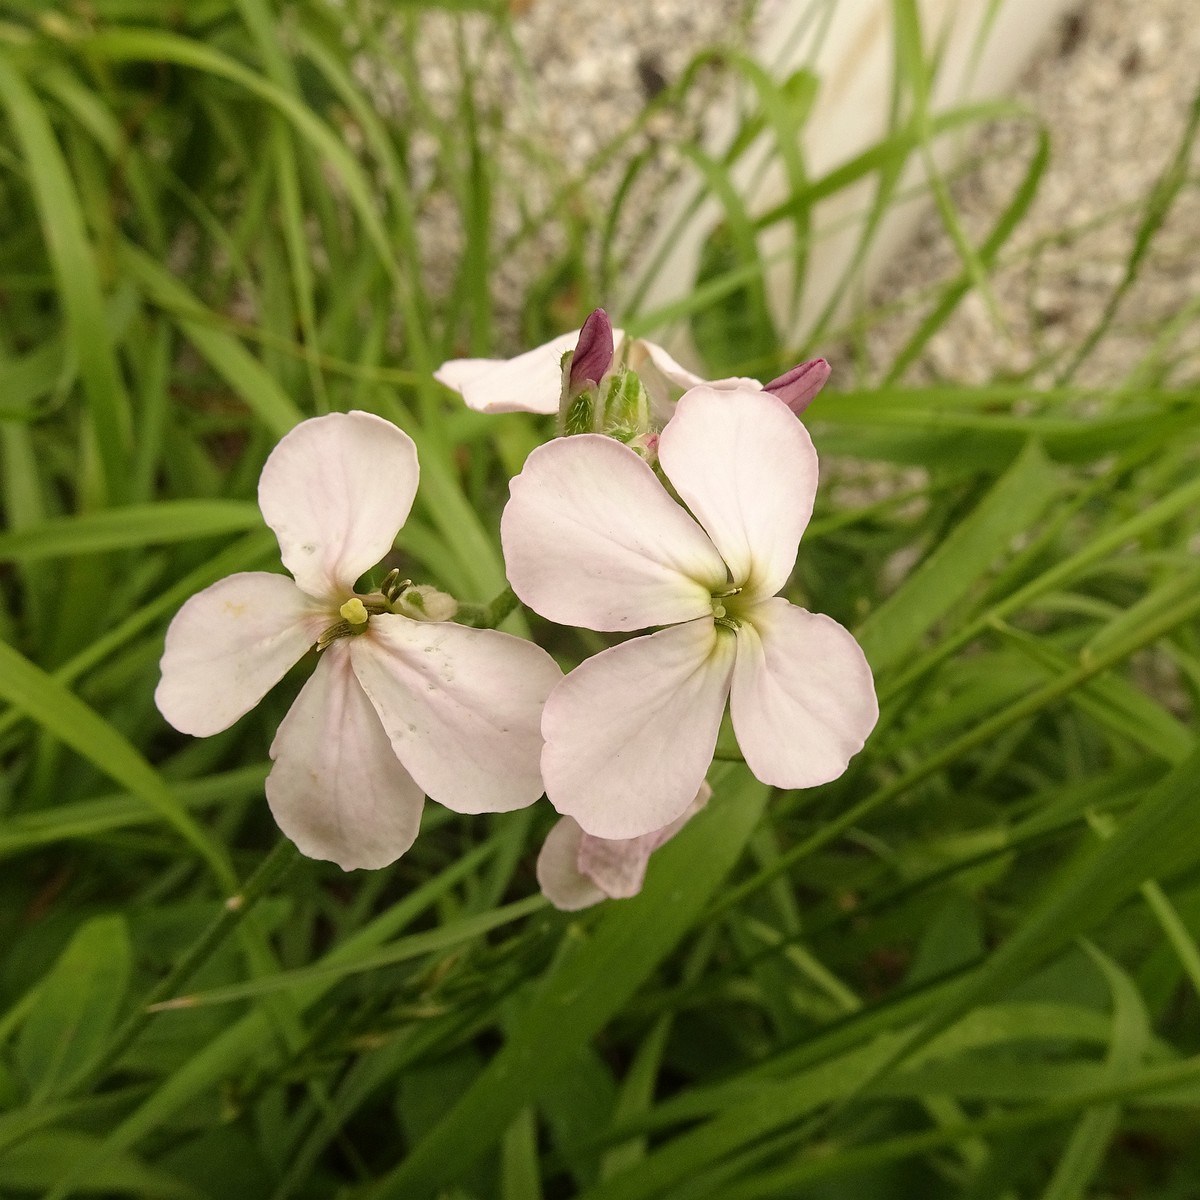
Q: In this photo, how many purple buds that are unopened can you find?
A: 2